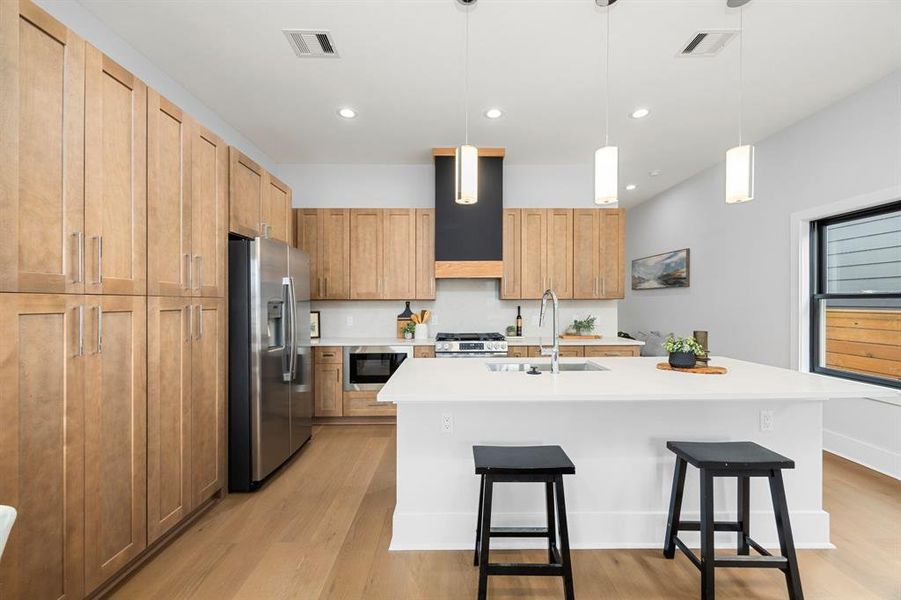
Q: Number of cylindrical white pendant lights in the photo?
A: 3